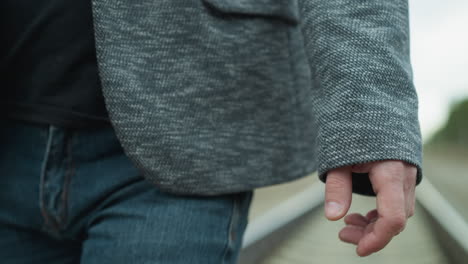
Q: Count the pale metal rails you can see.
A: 2